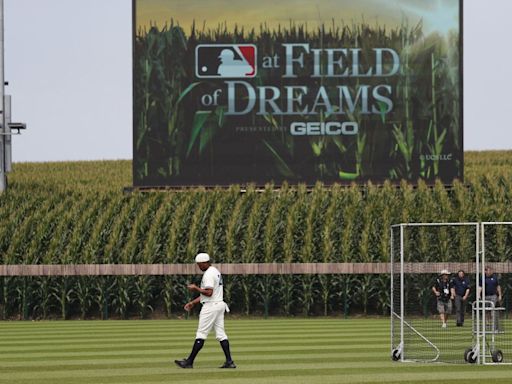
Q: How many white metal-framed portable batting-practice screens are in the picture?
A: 2